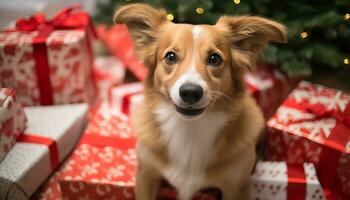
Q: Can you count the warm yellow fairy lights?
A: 6